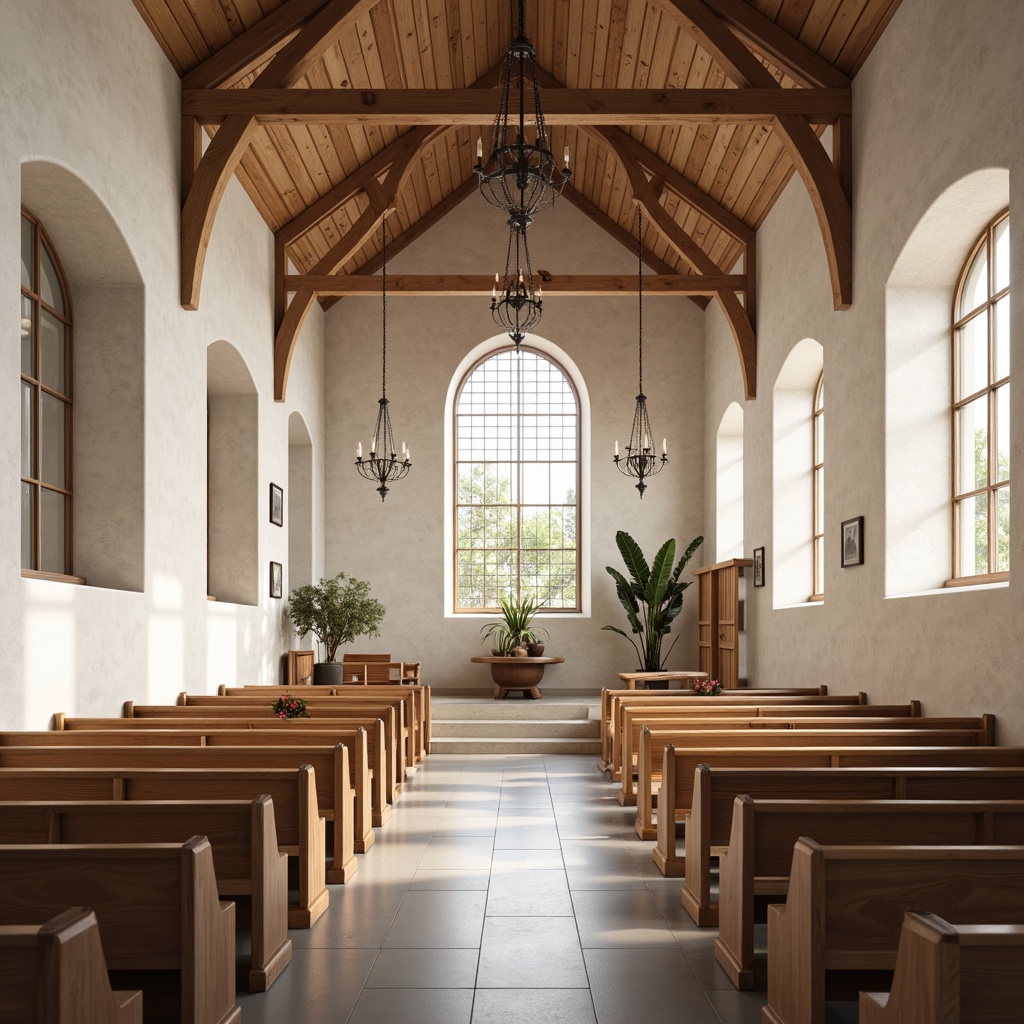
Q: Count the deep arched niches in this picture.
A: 6